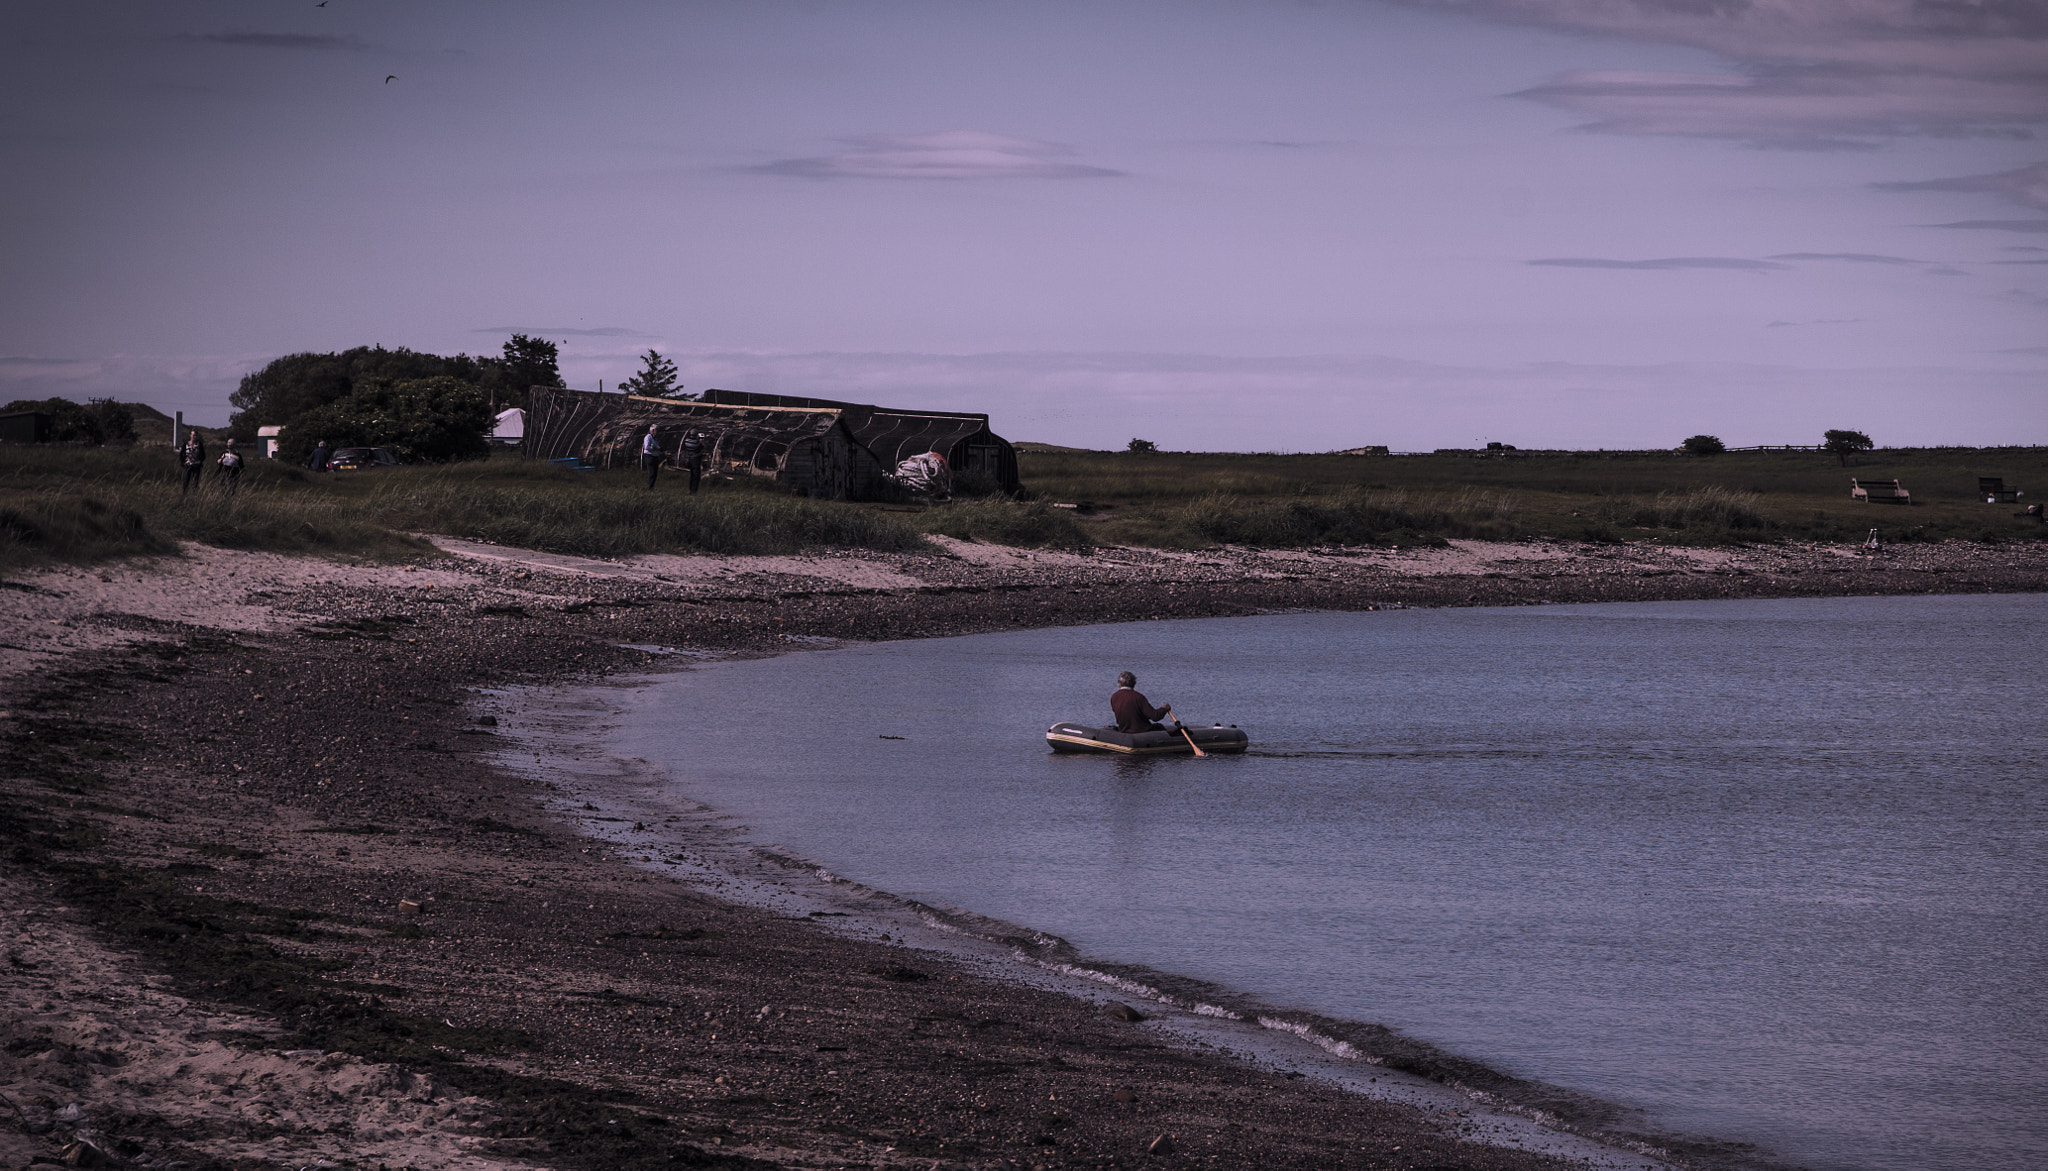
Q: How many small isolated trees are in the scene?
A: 3